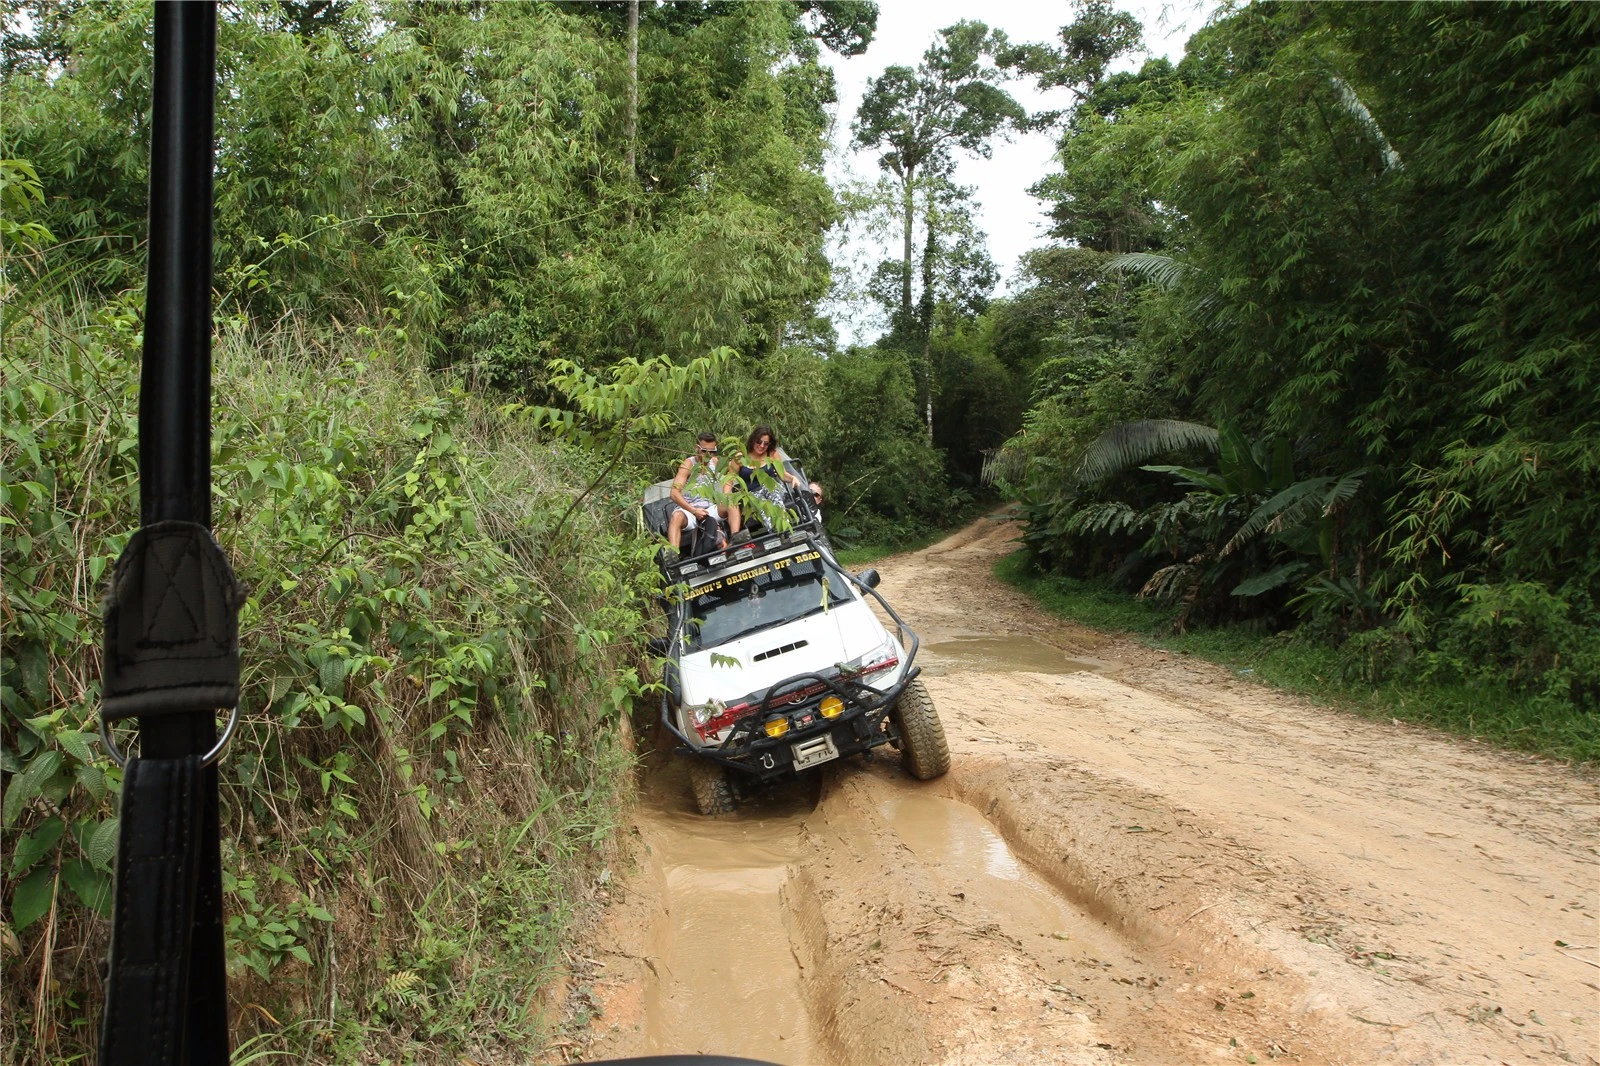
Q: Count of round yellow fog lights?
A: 2